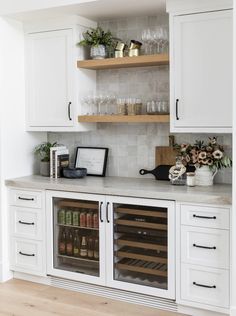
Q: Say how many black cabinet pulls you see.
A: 10